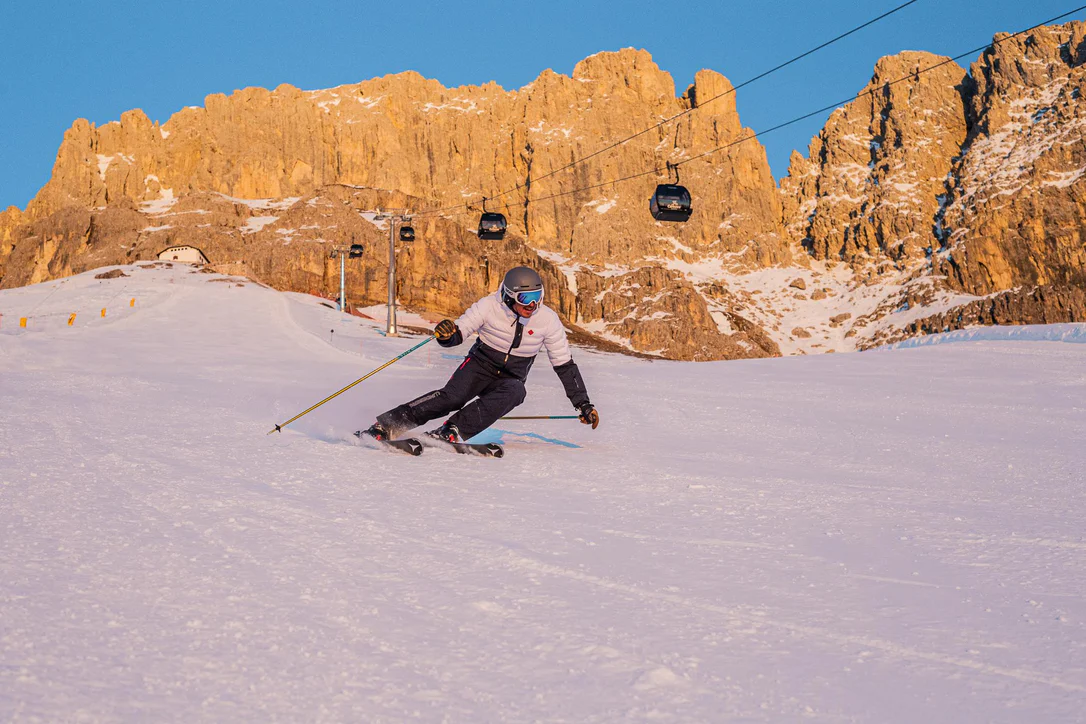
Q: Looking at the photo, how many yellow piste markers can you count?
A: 4